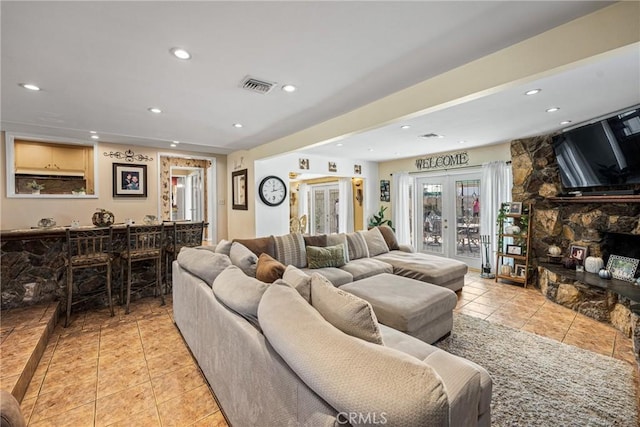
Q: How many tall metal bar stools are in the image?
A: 3